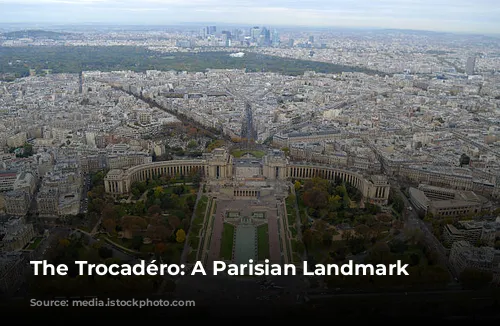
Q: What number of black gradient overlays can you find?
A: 1